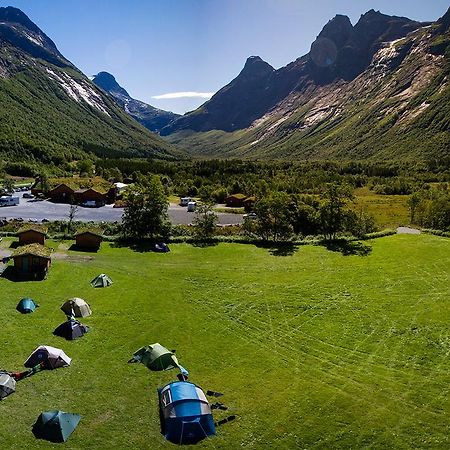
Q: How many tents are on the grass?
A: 10